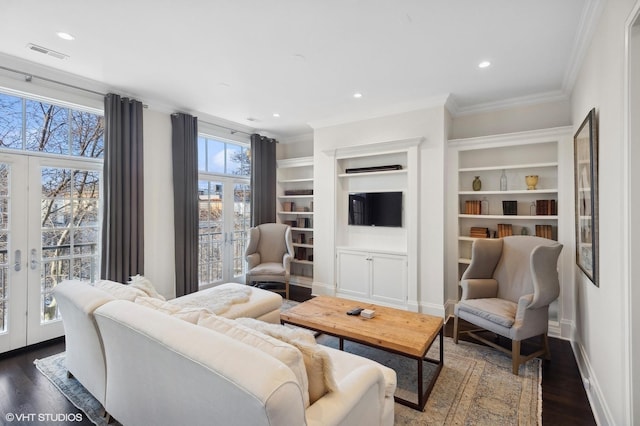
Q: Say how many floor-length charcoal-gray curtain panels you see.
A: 3